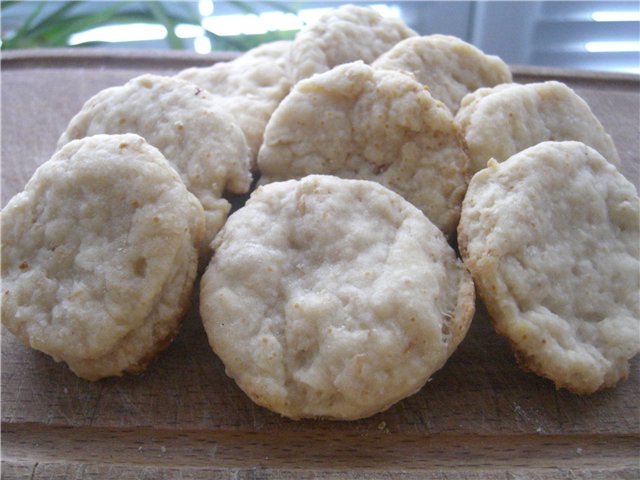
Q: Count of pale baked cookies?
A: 9